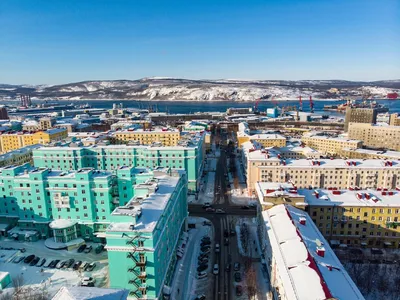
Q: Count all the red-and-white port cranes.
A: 4